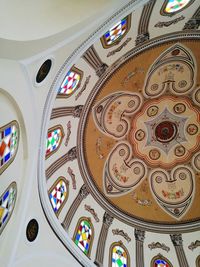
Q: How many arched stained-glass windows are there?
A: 10